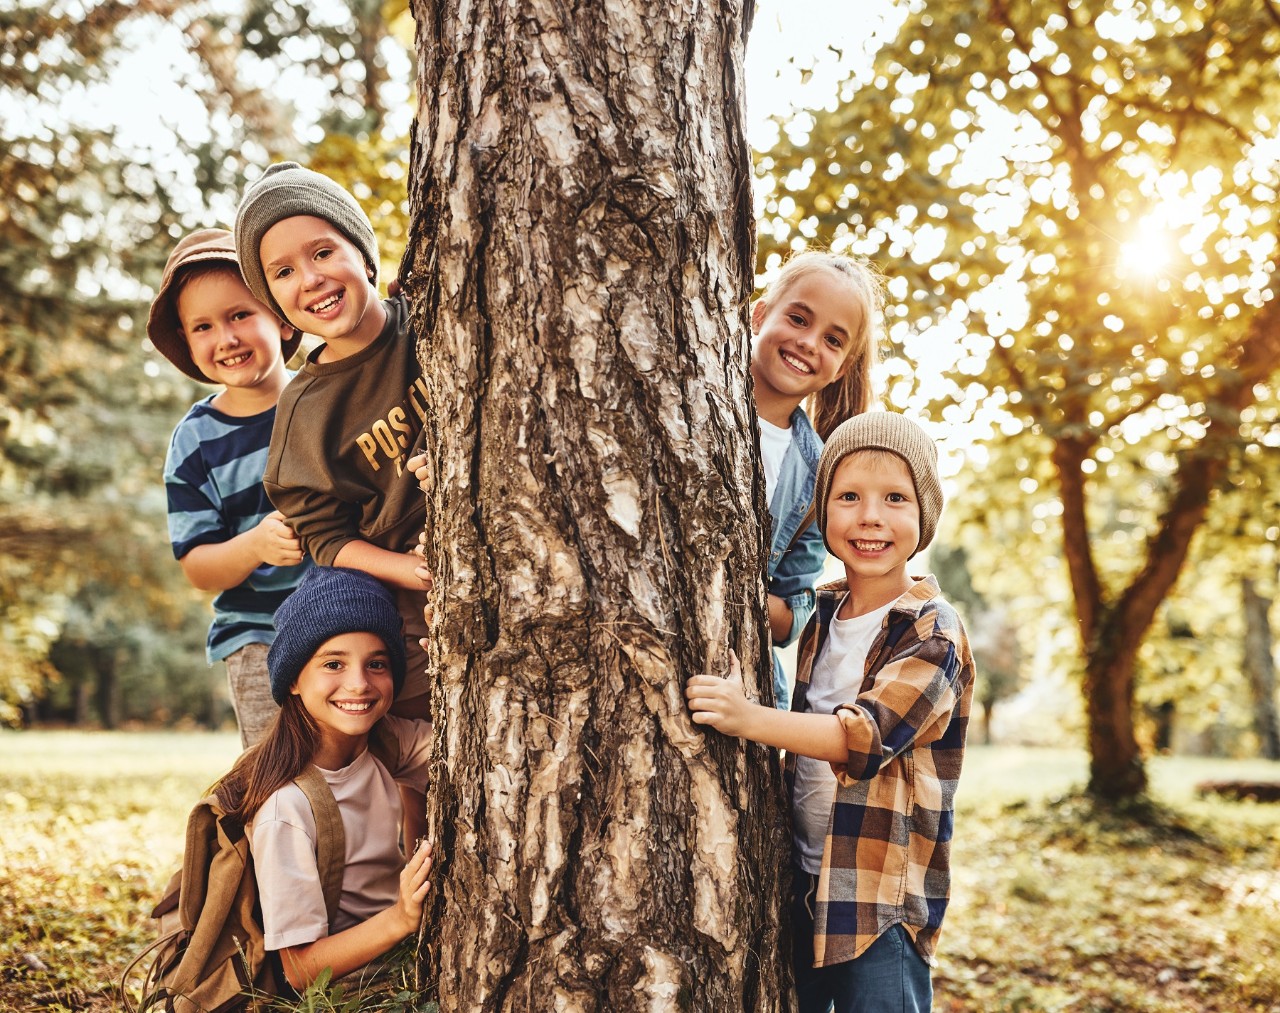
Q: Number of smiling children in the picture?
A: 5